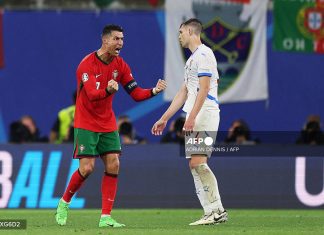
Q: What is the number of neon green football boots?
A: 2